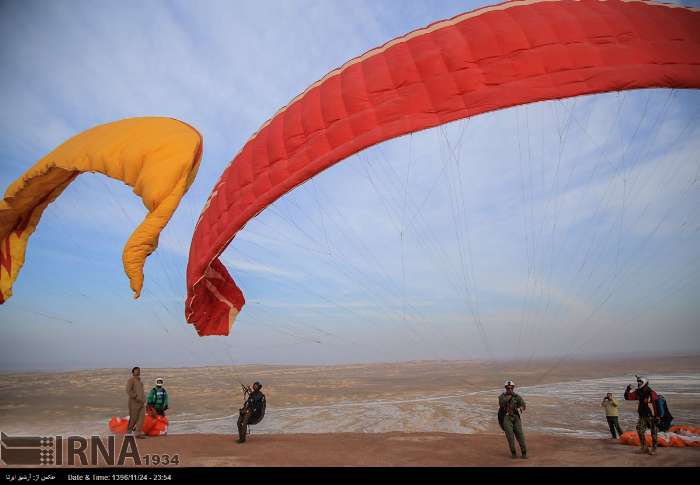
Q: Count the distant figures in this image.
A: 6